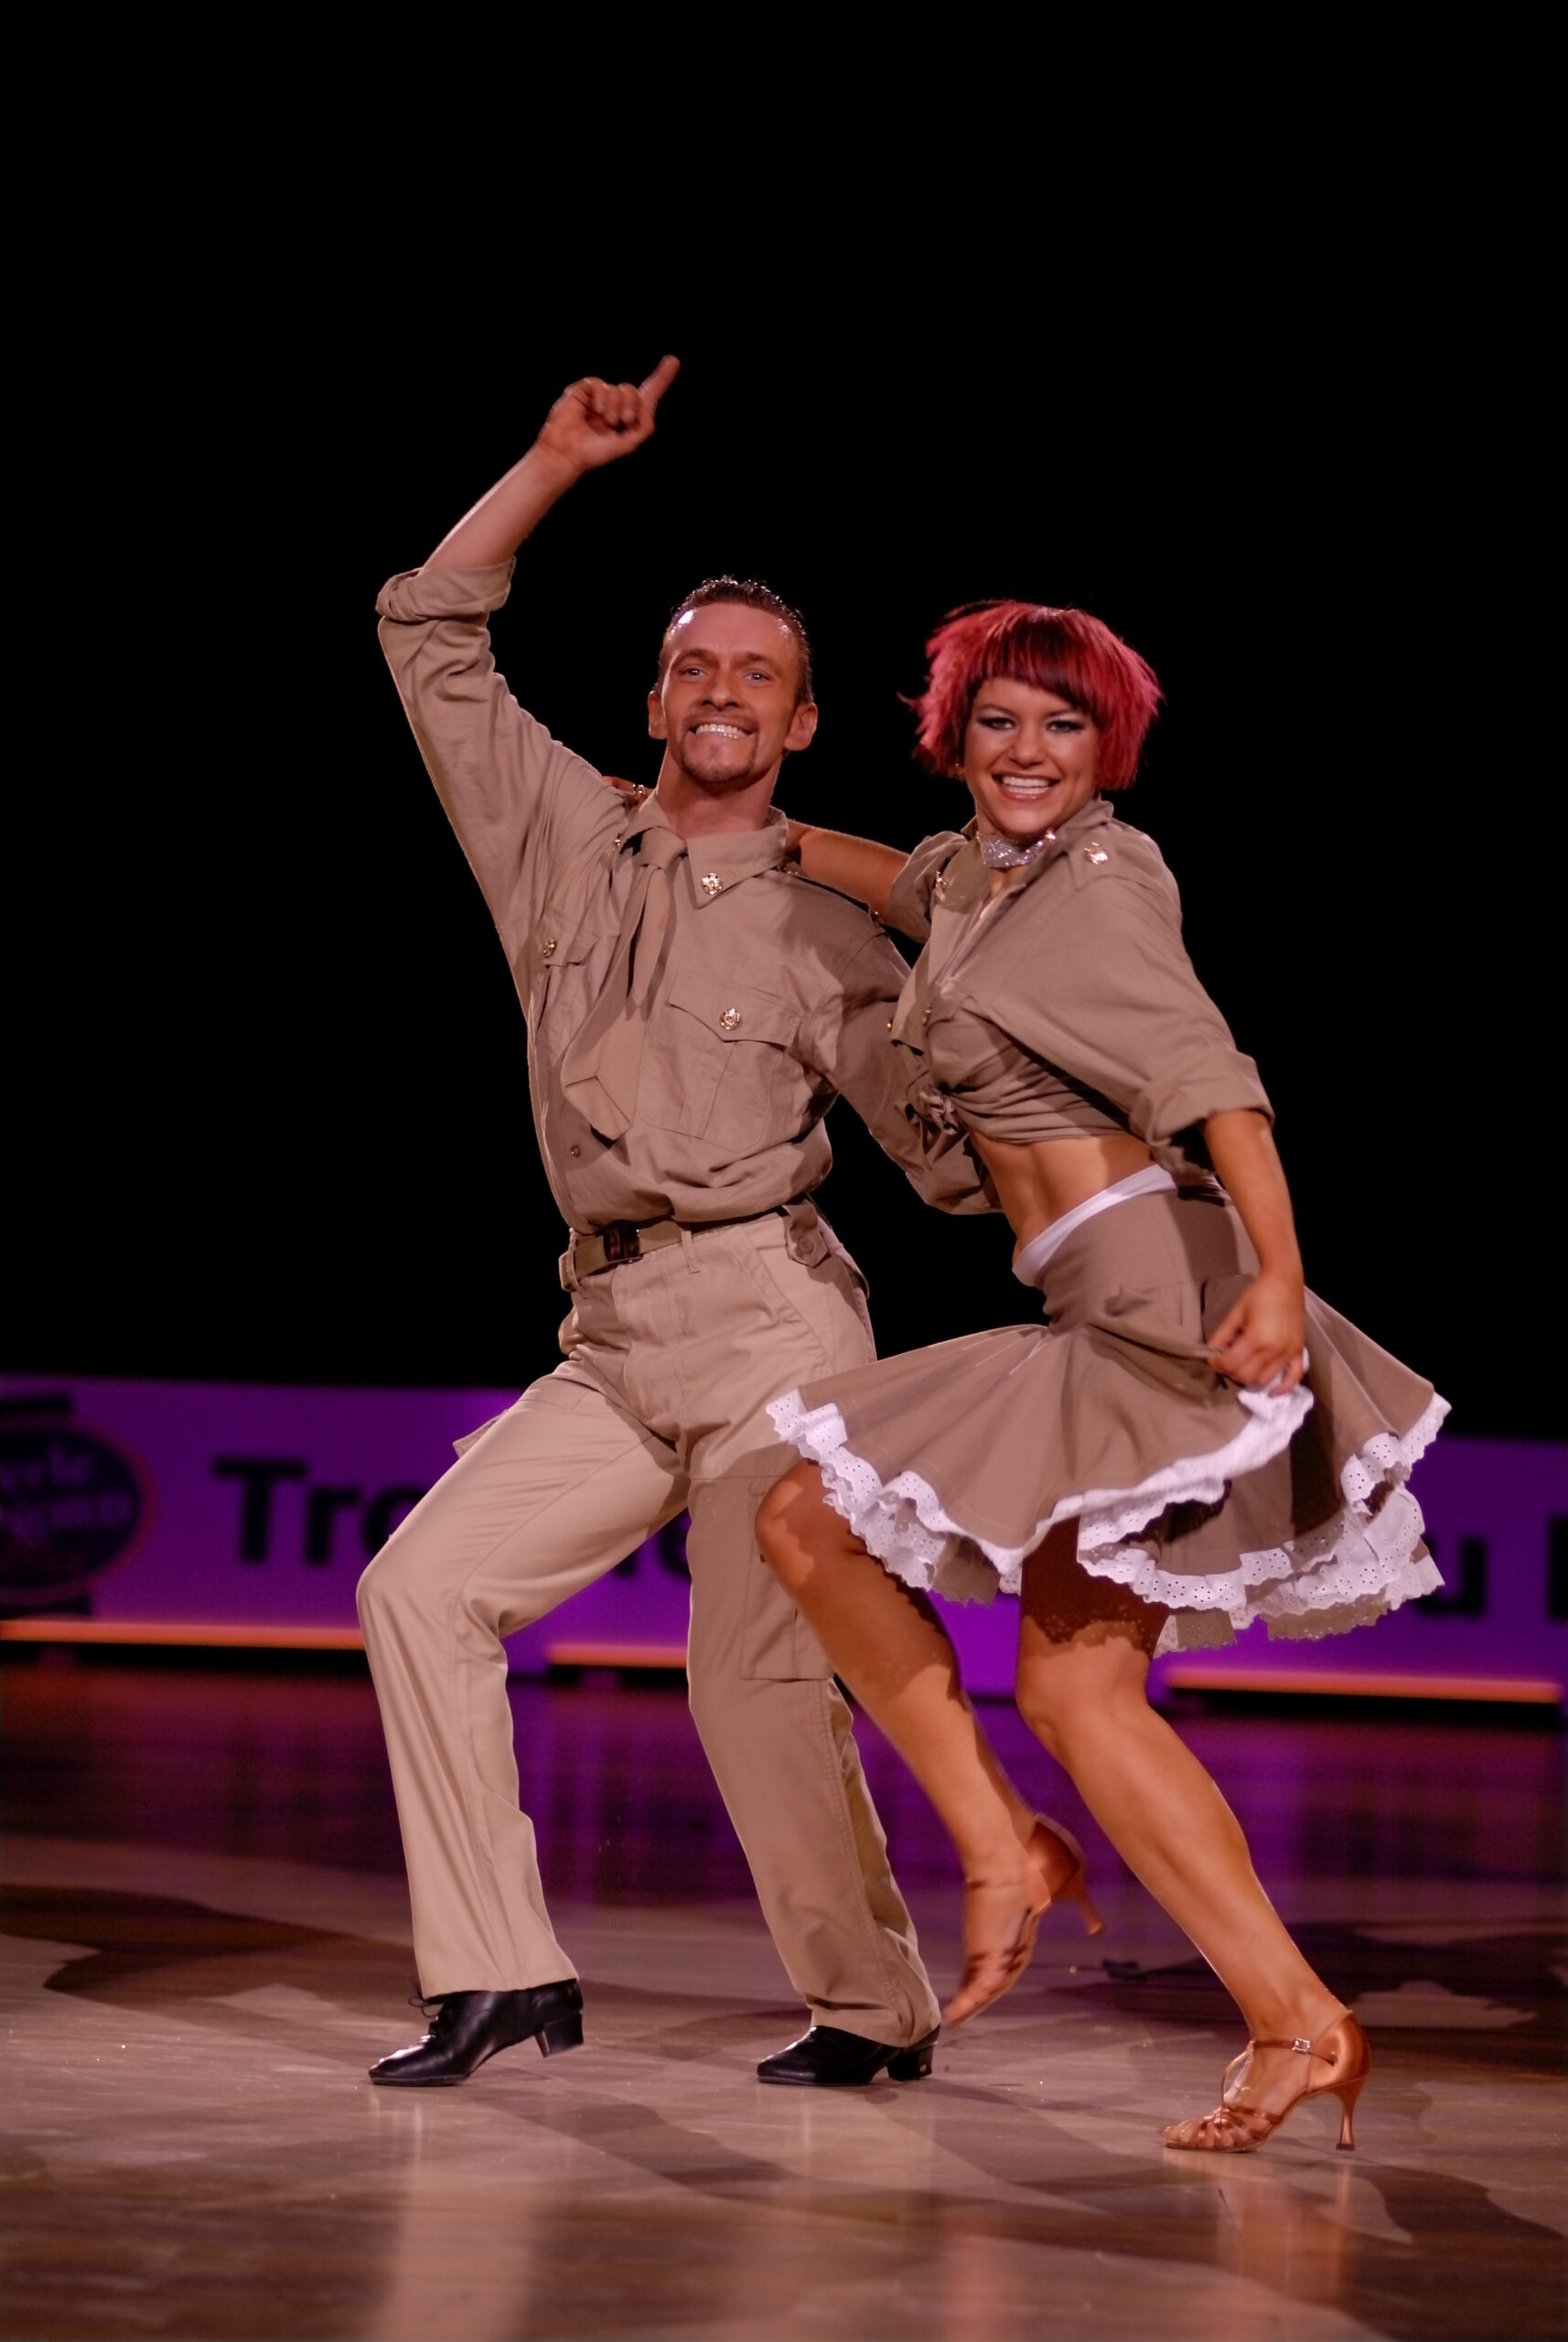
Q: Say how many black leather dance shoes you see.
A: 2